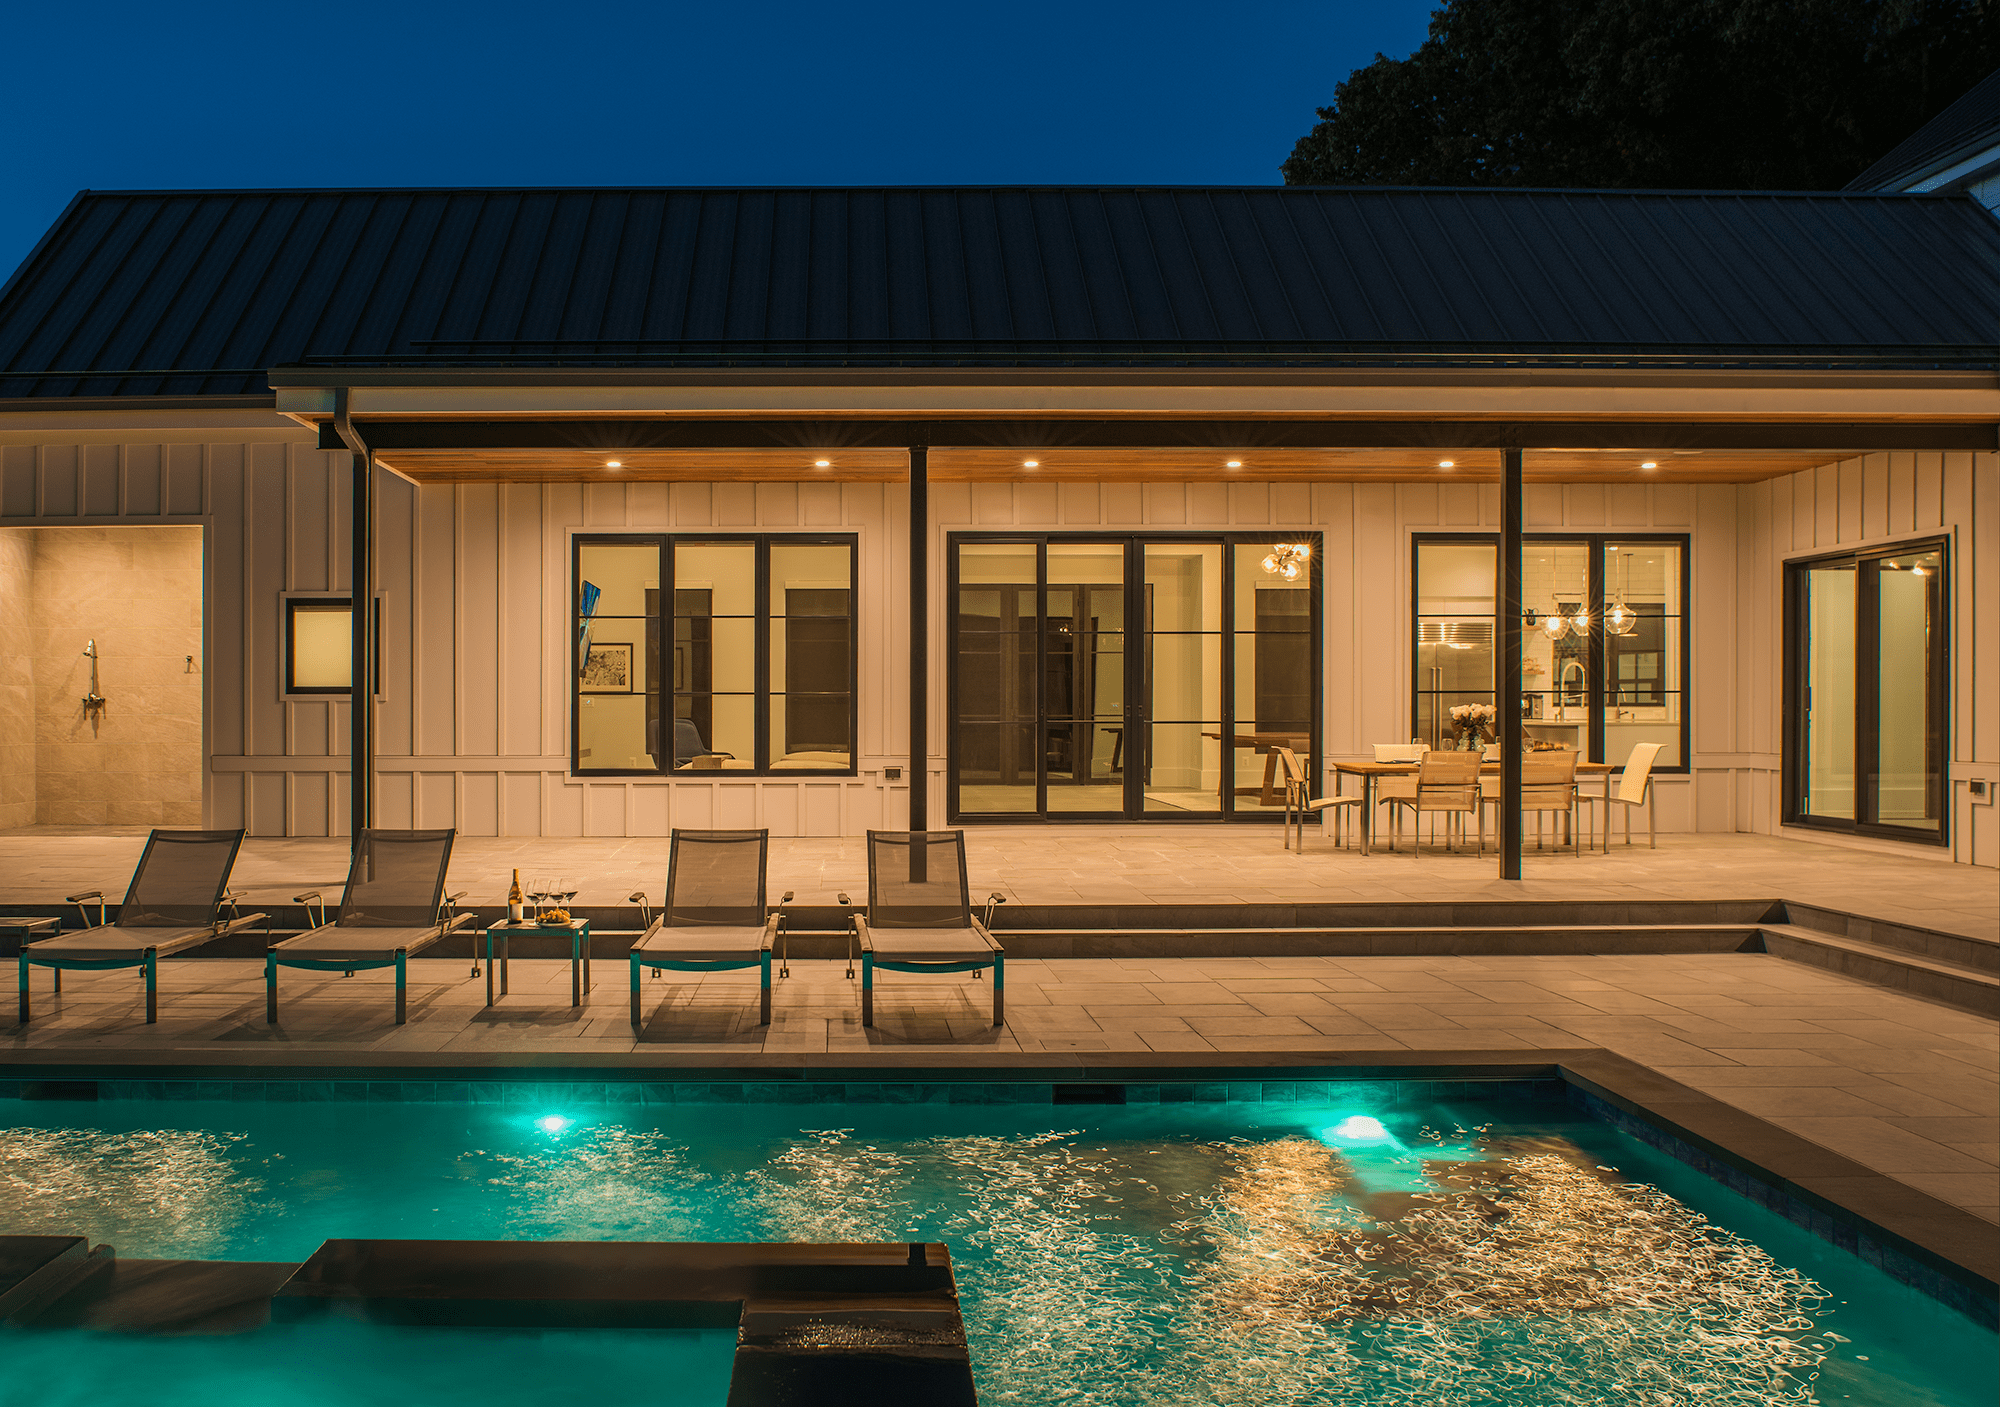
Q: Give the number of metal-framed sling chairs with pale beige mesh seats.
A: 6